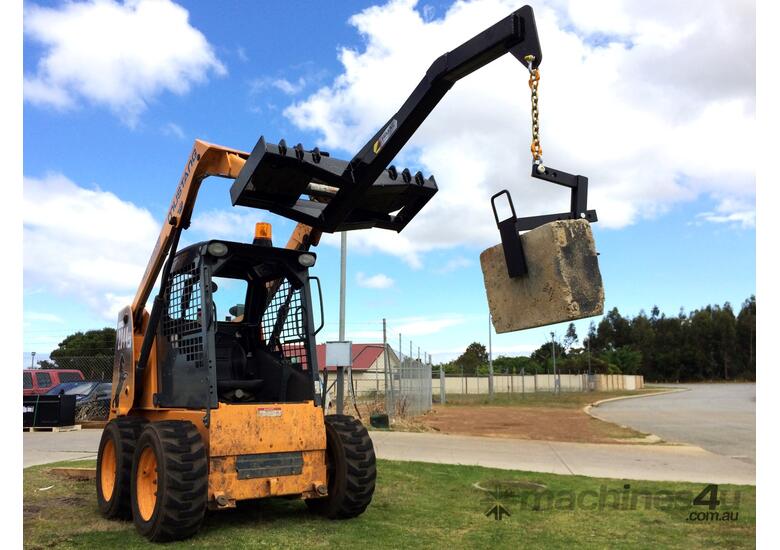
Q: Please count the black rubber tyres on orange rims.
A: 2